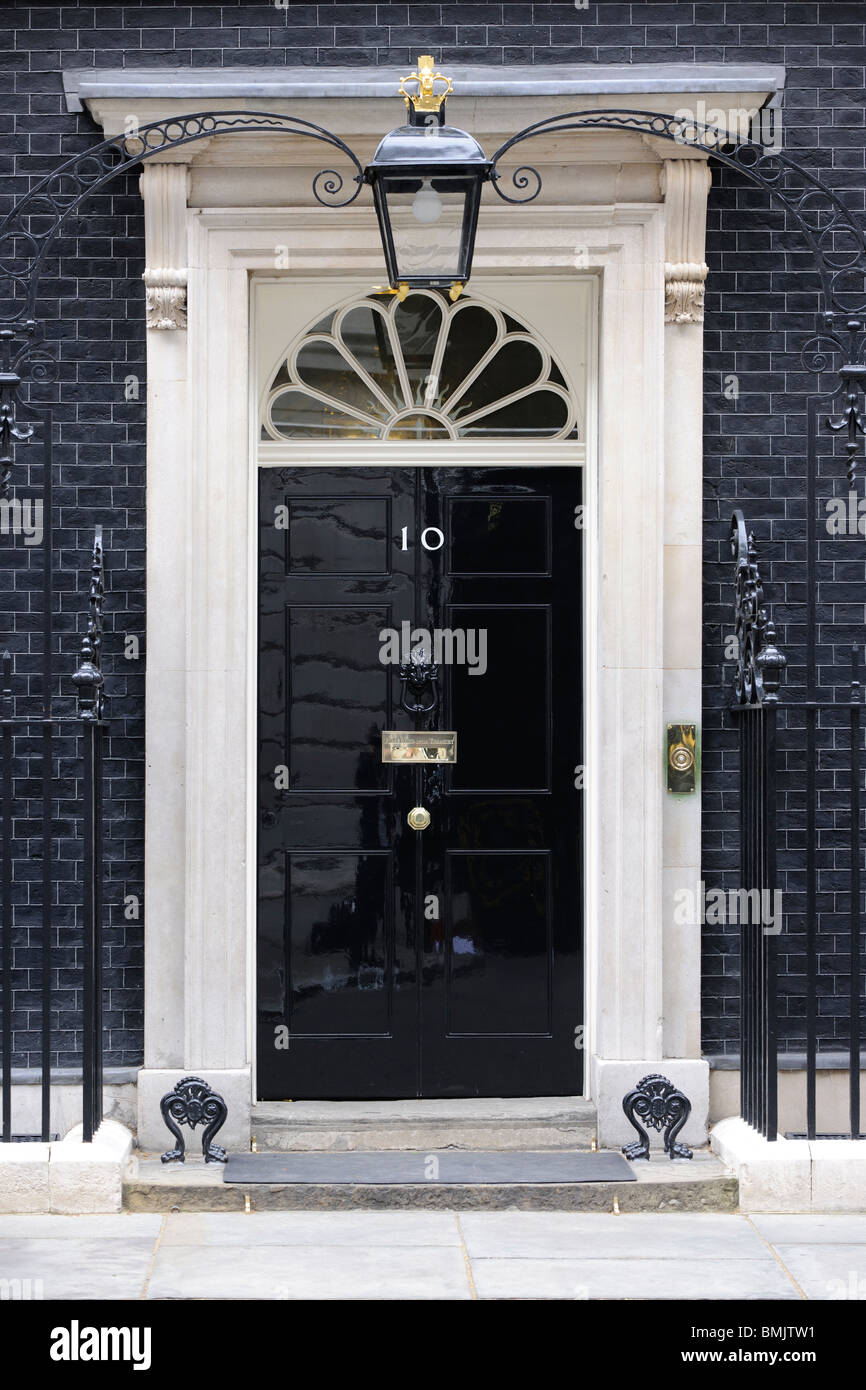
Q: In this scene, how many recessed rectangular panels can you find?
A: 6